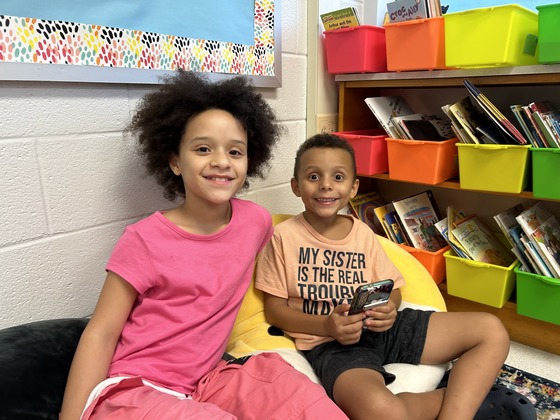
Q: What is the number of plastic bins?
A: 11